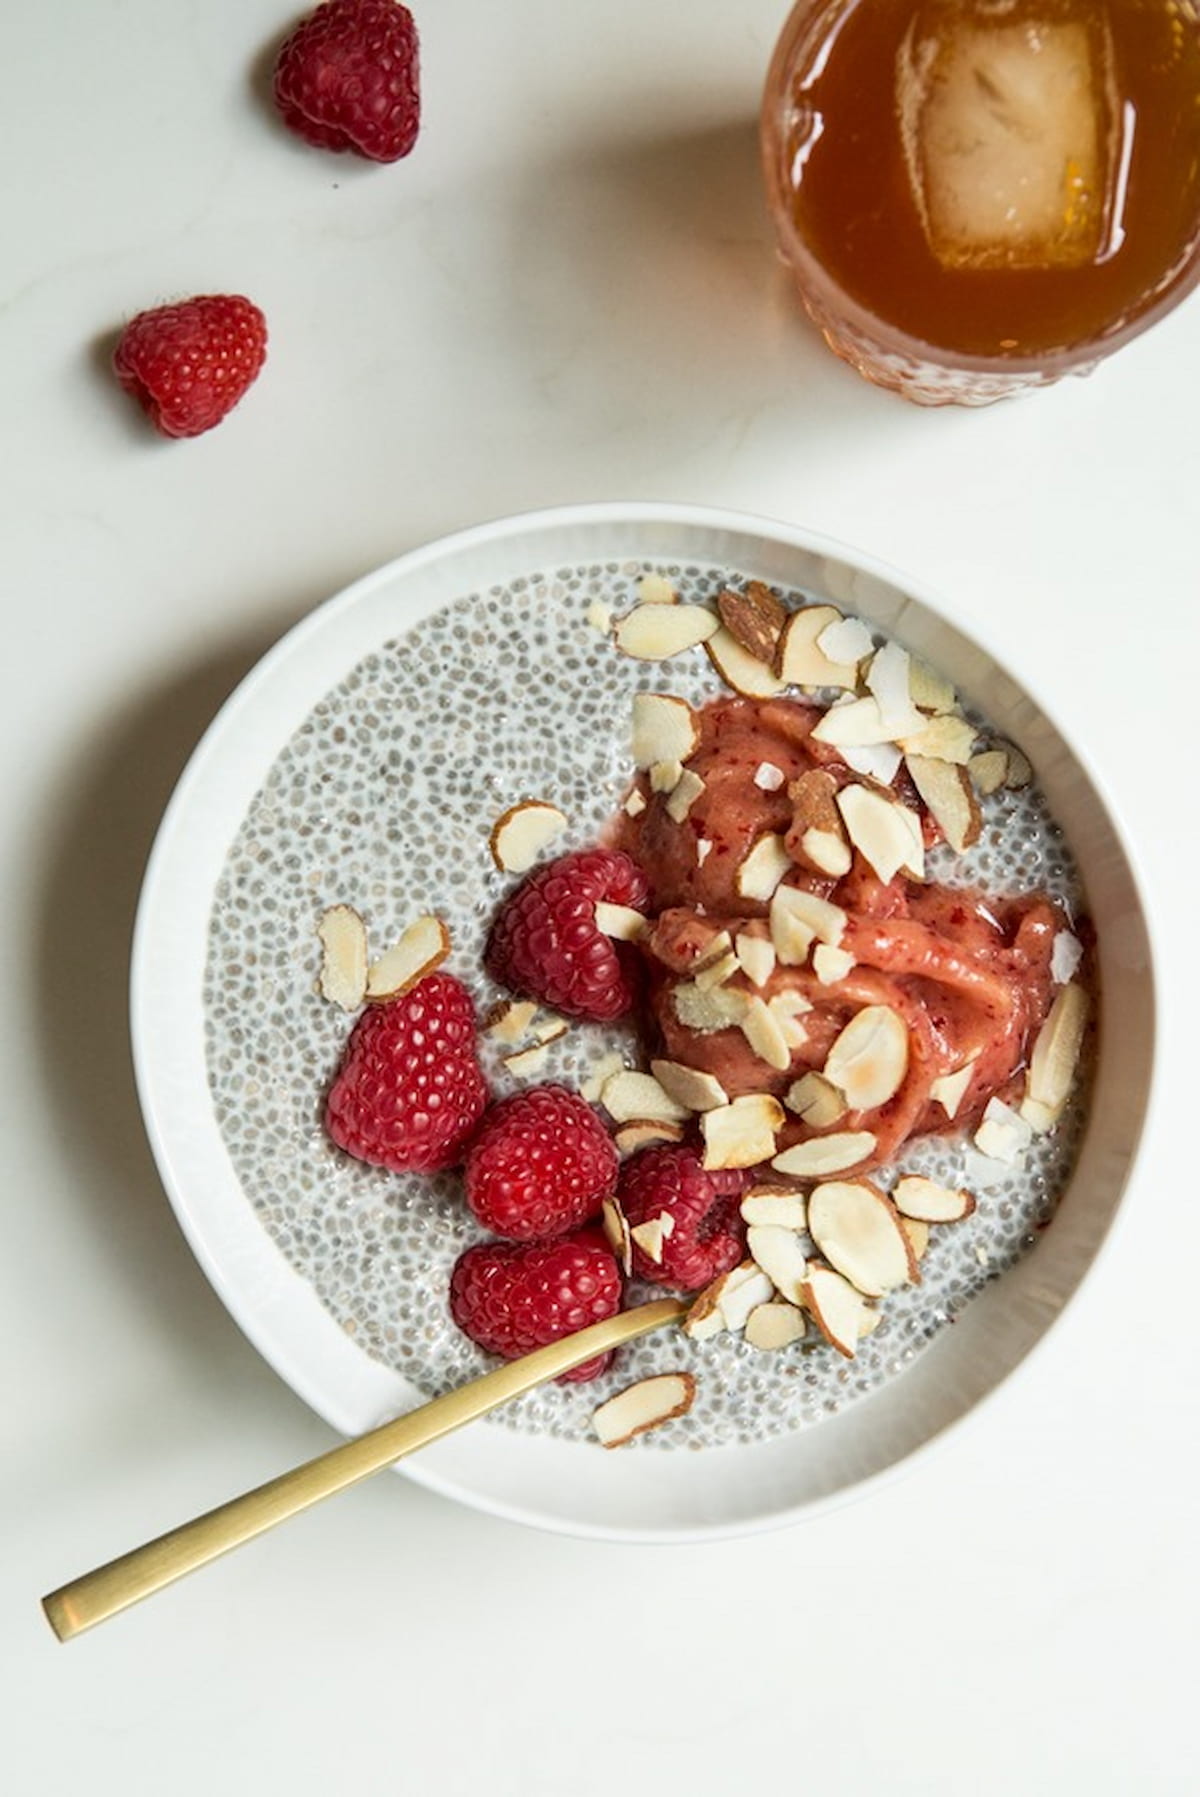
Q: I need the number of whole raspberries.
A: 7